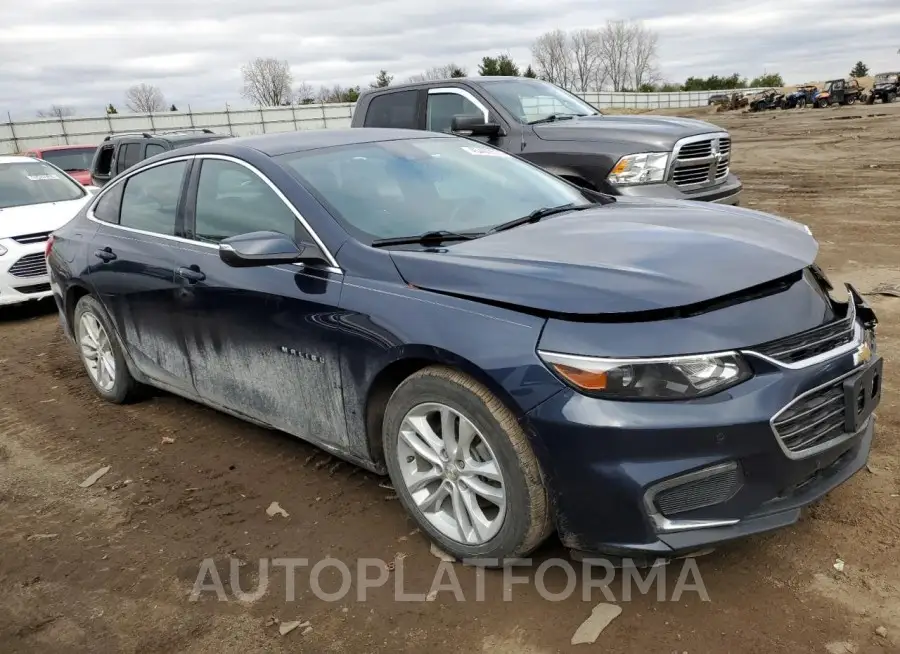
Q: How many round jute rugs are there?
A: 0